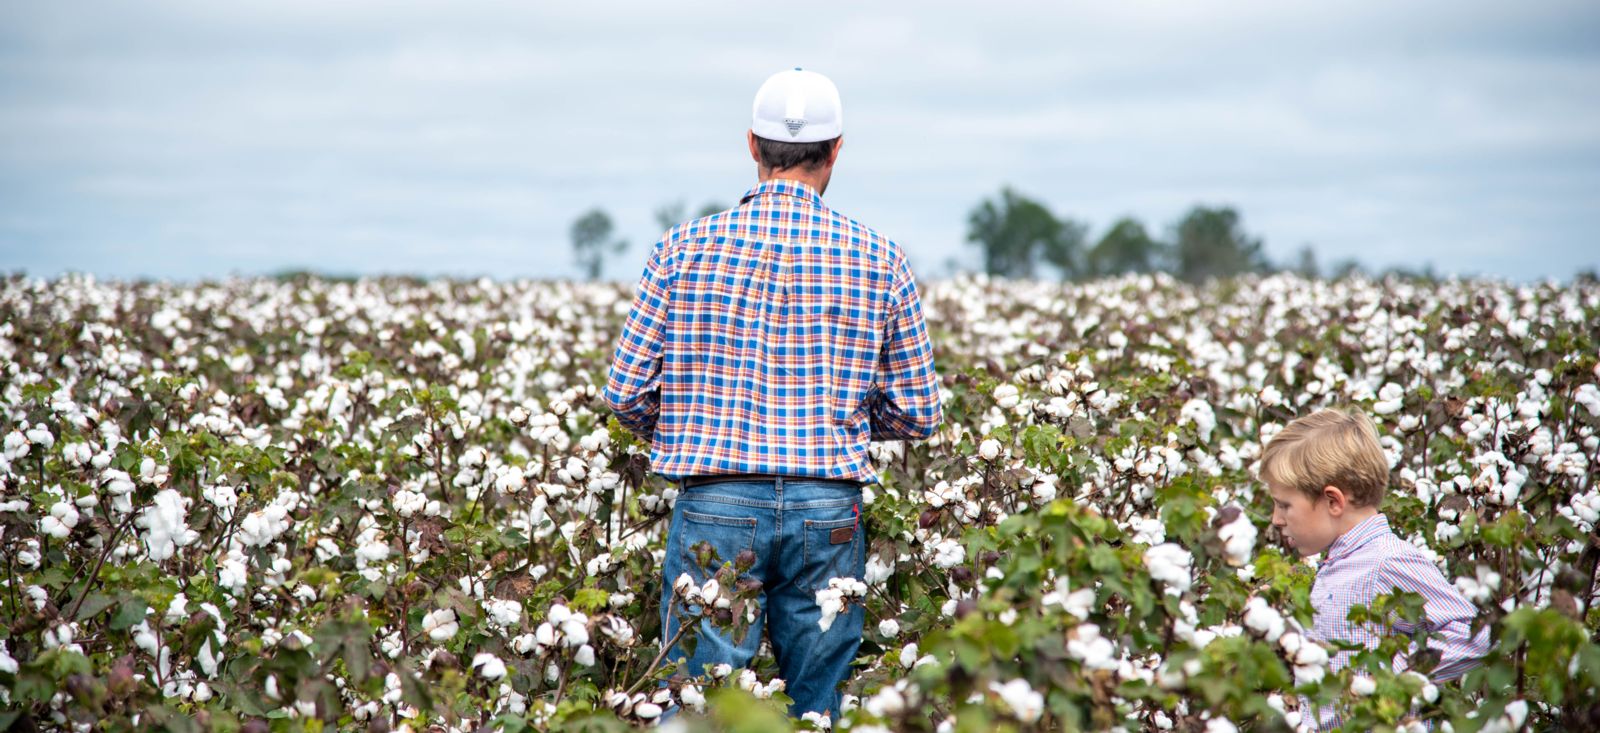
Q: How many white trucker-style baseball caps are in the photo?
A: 1